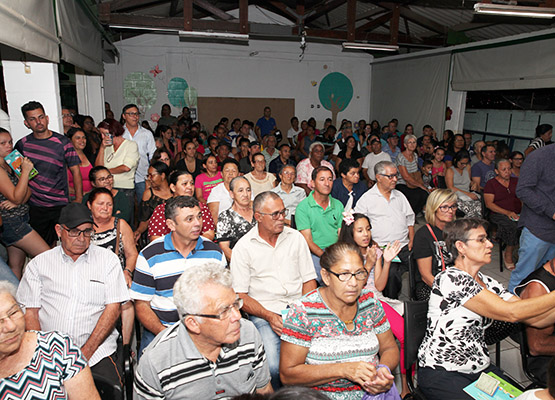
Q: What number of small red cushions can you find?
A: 0